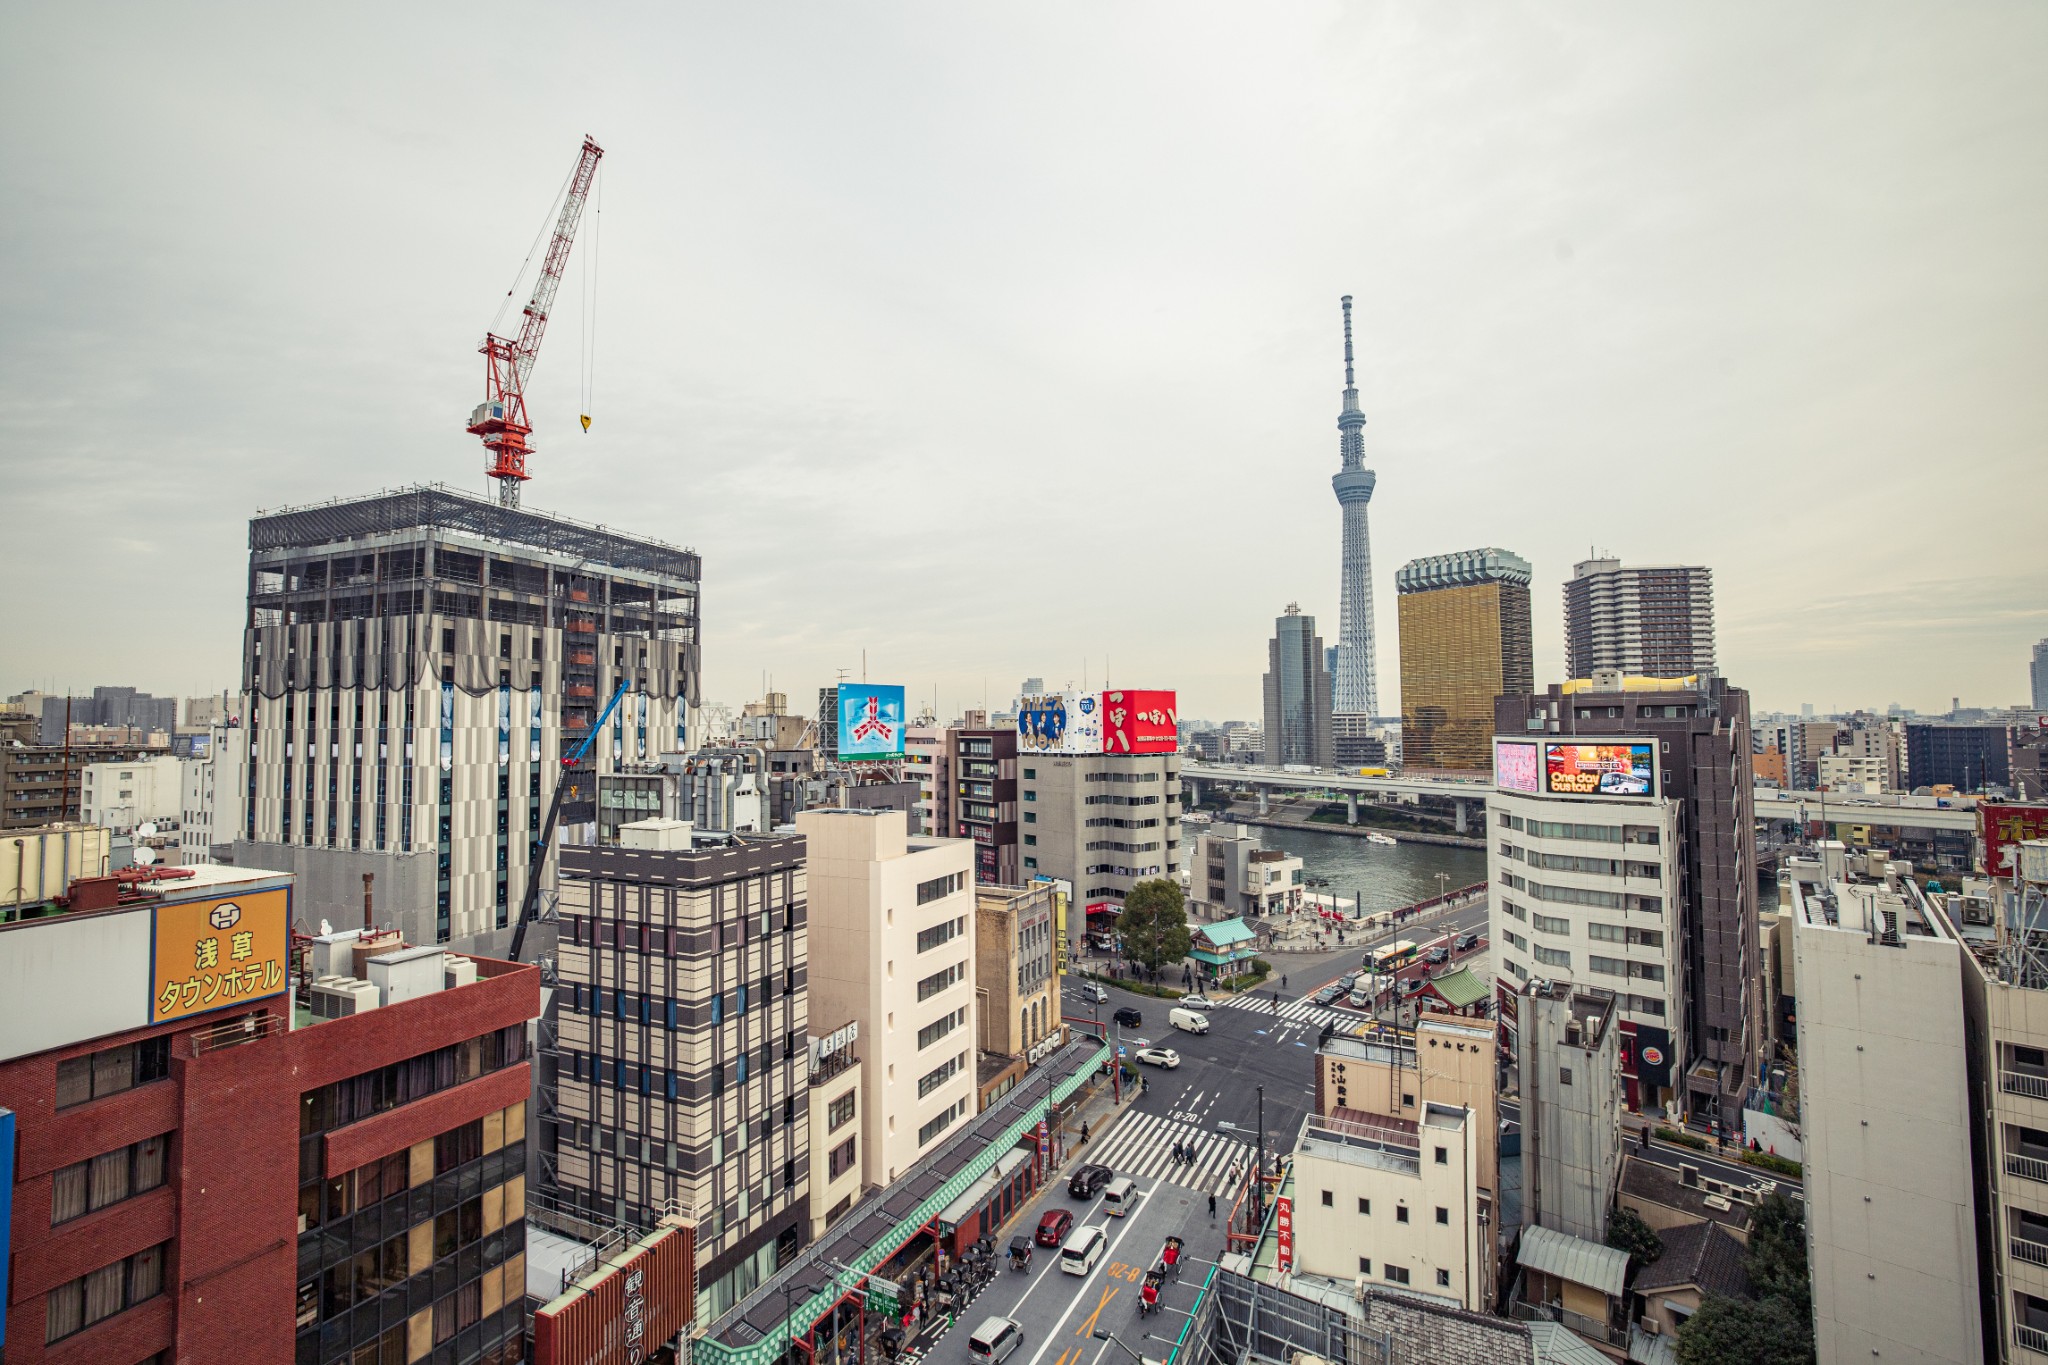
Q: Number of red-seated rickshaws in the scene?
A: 2